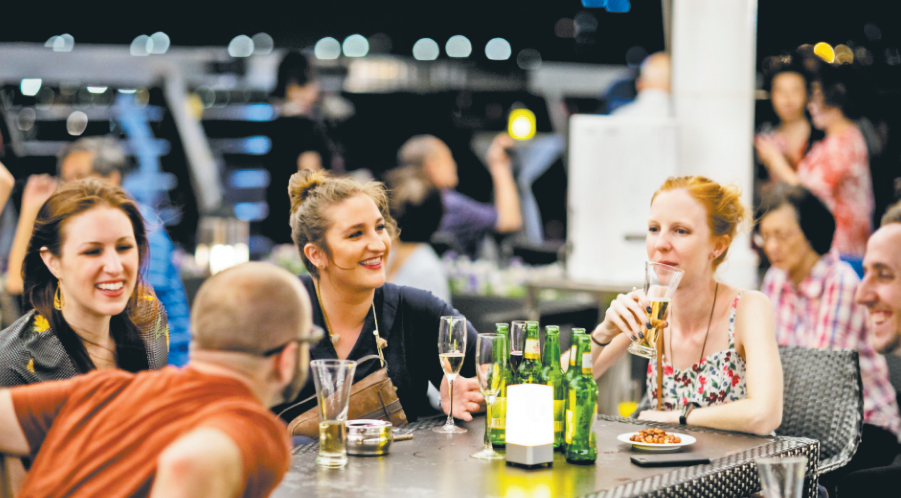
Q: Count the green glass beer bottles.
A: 5